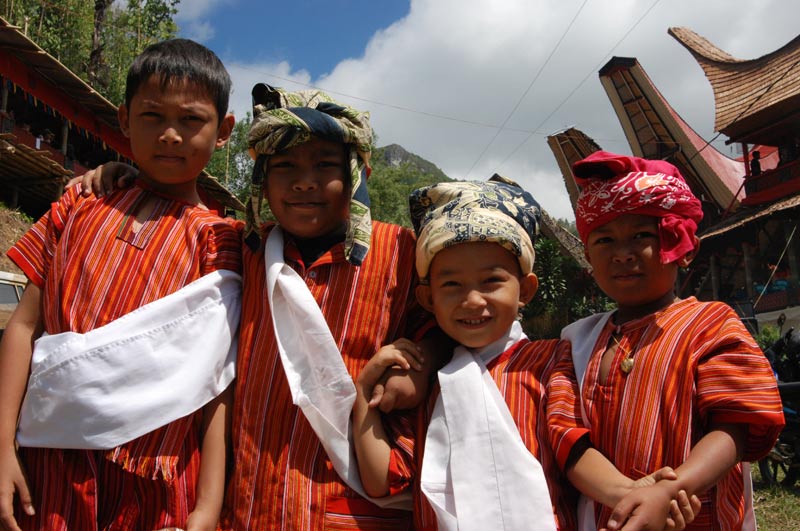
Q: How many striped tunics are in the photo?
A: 4